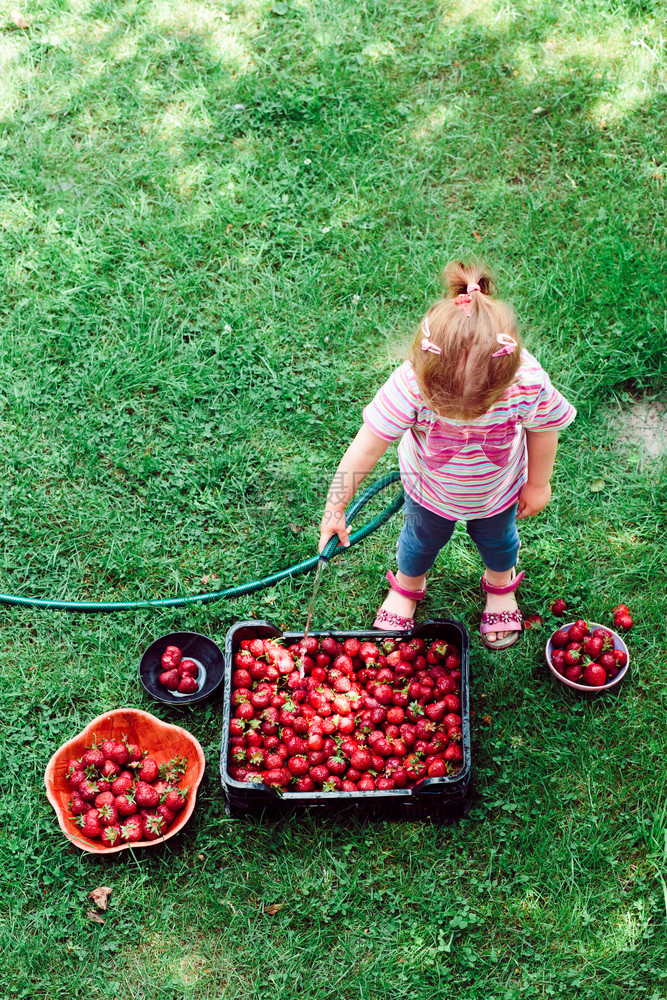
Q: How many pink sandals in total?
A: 2